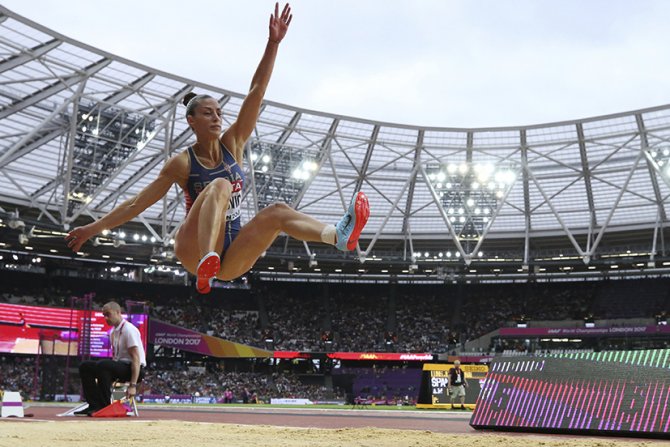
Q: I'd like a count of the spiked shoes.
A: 2